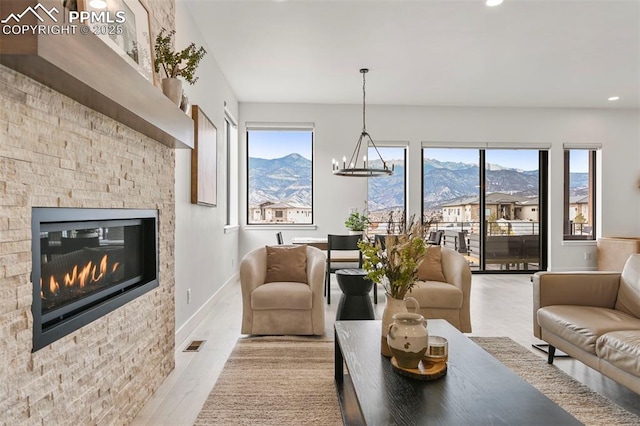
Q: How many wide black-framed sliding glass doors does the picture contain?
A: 1